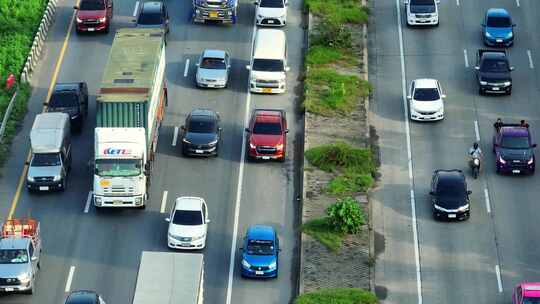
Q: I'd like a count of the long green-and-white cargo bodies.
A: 1